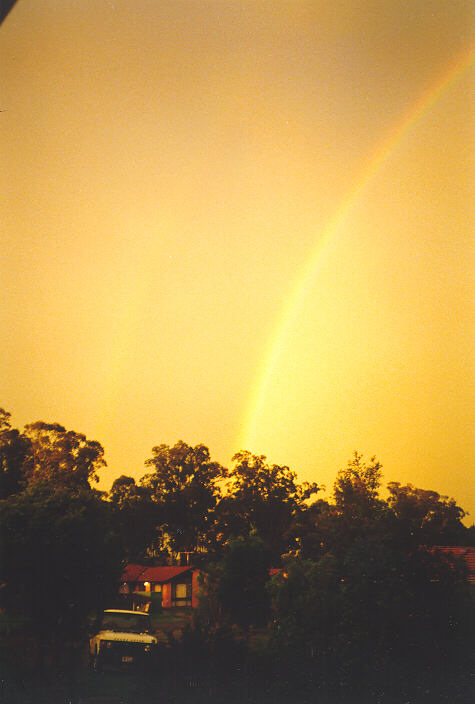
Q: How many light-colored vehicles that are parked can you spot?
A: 1